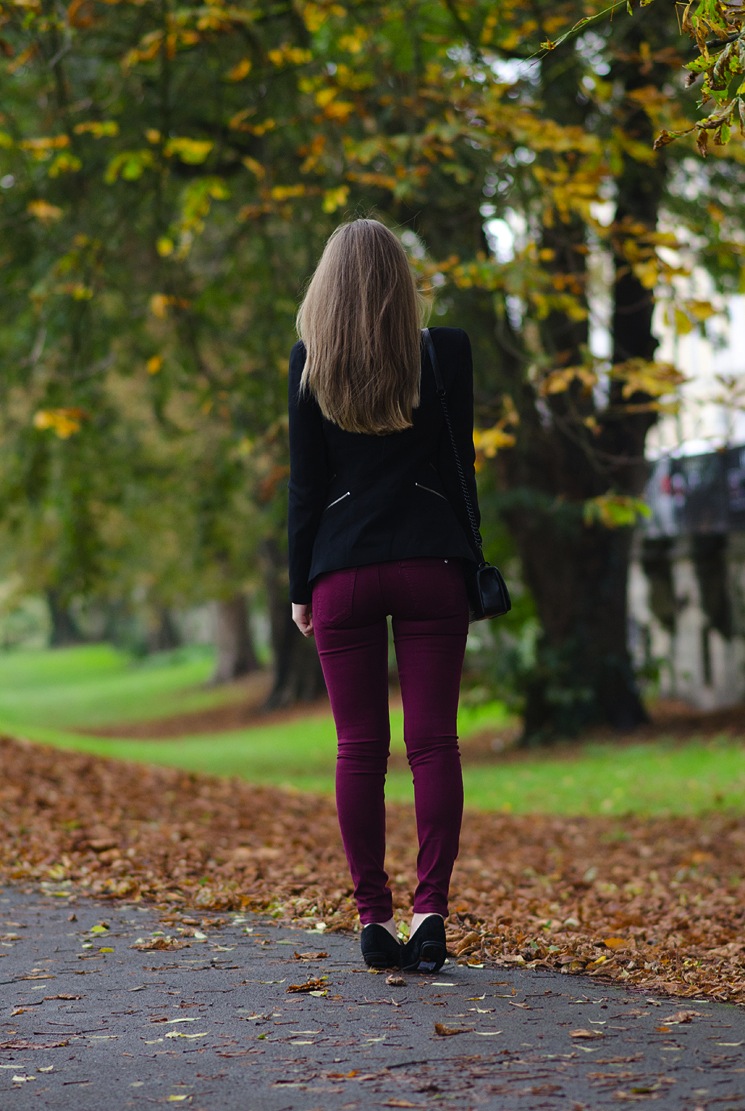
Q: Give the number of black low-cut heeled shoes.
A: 2